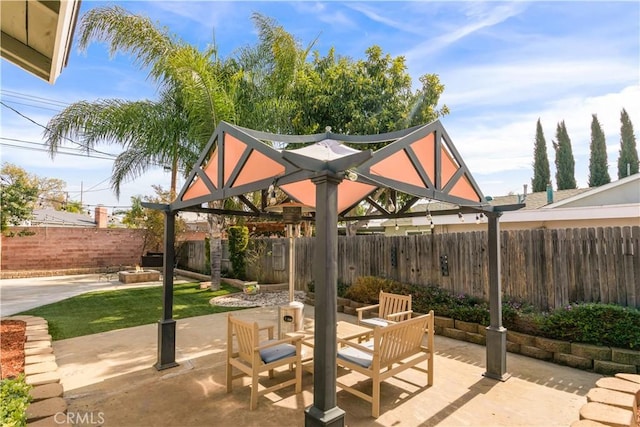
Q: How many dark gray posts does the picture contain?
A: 3